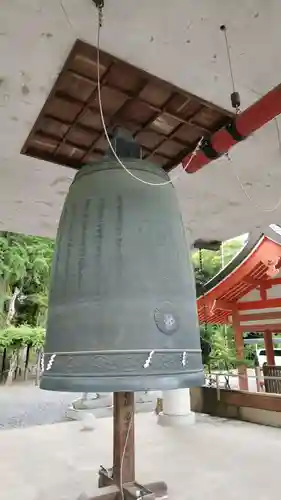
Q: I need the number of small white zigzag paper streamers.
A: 4